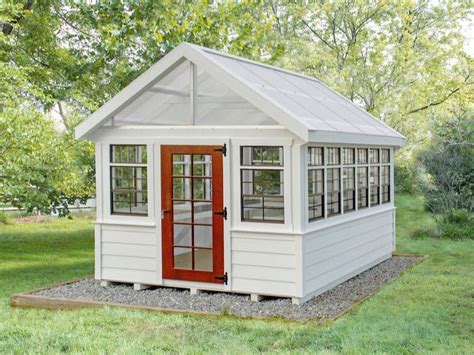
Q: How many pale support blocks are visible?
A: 5